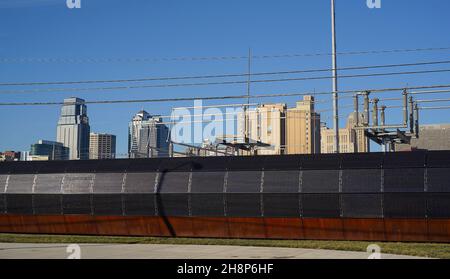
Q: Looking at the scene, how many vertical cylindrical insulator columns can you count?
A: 7